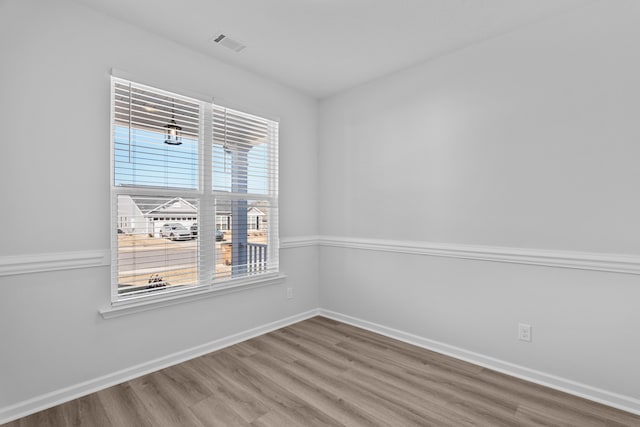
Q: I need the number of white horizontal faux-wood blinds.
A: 2